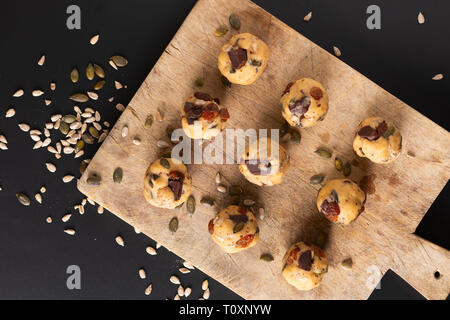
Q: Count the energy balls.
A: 9